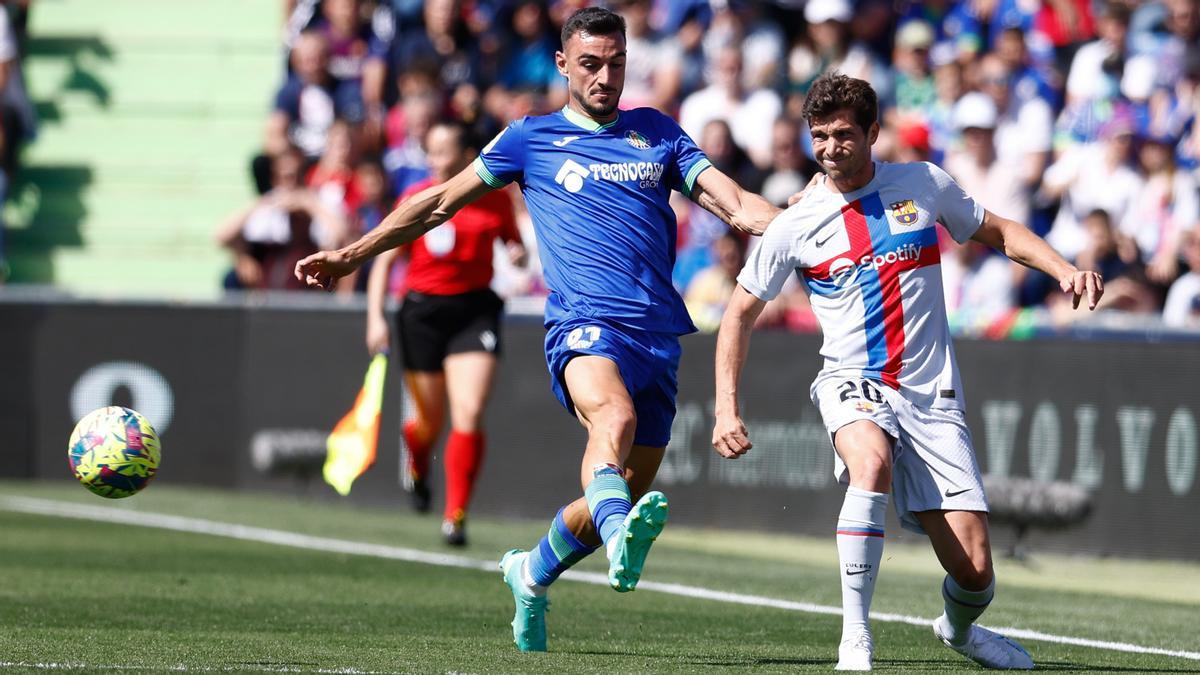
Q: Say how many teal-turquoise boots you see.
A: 2